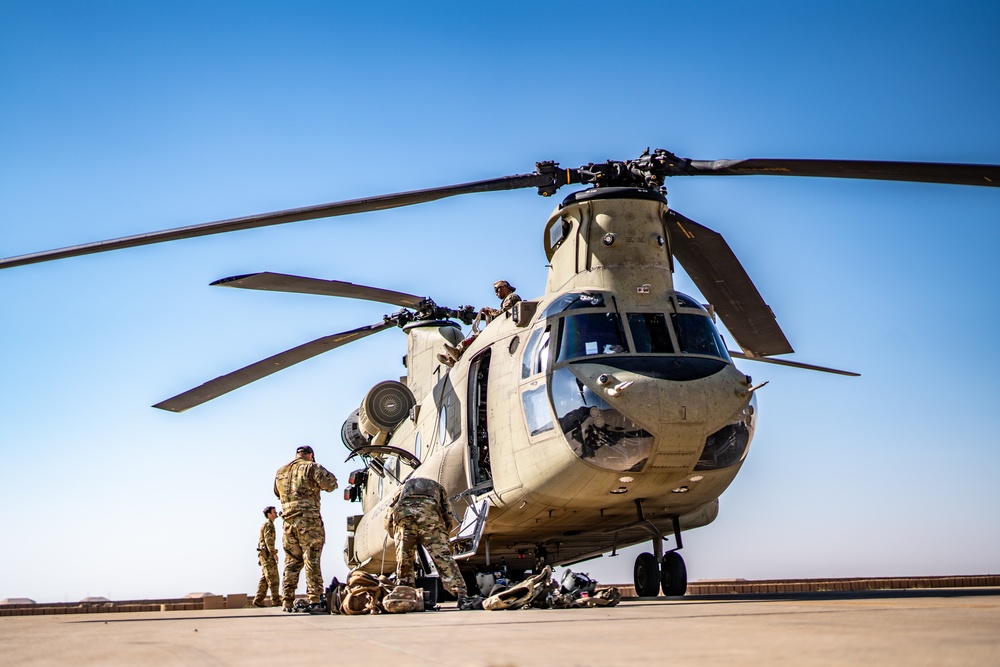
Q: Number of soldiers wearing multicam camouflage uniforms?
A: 4